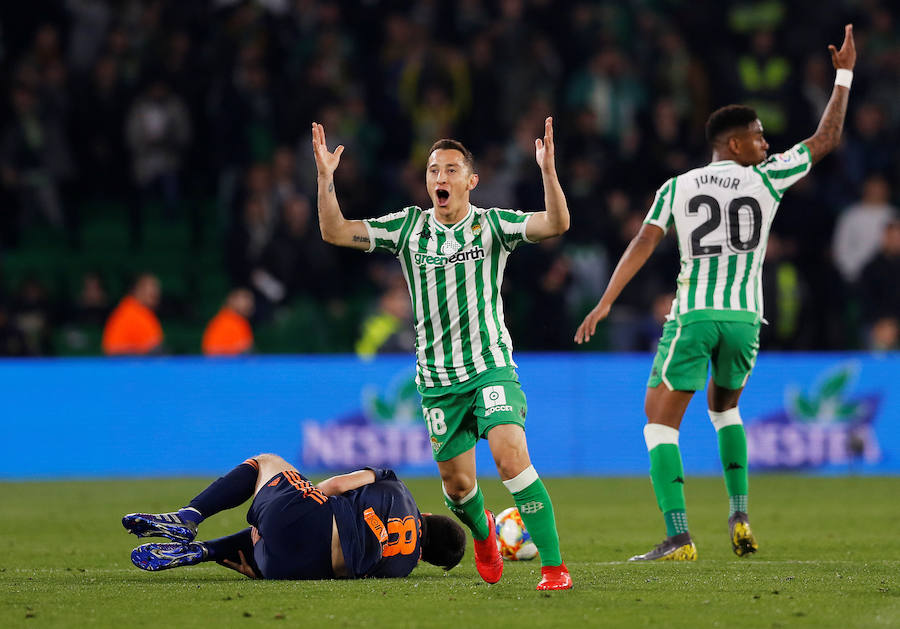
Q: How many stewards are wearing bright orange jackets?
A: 2